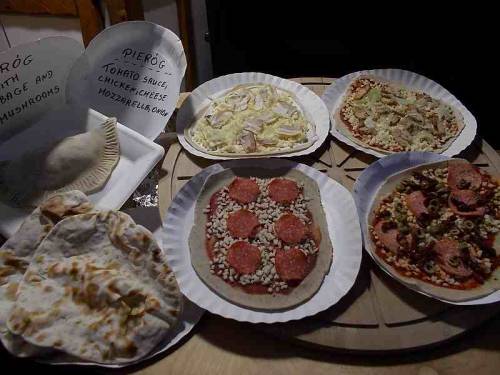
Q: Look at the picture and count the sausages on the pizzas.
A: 11